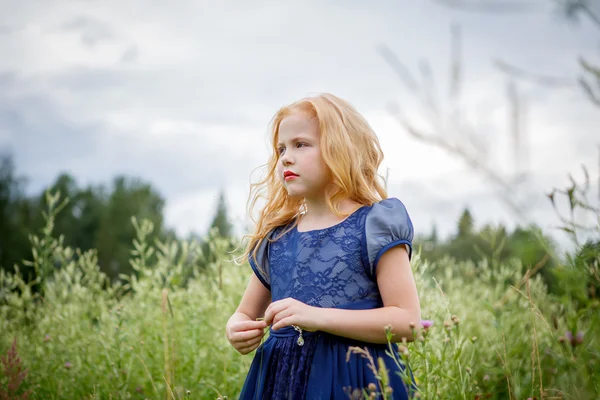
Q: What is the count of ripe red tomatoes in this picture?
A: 0